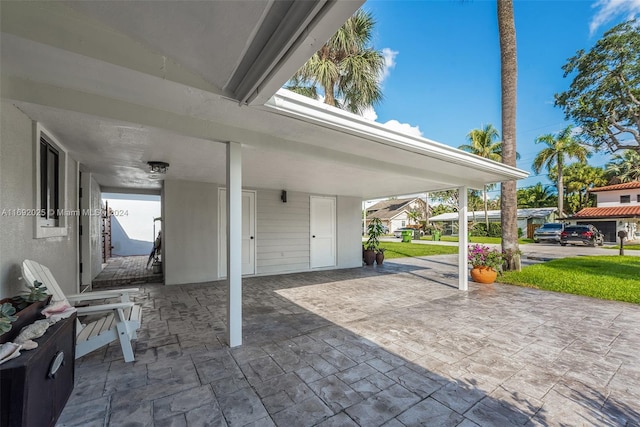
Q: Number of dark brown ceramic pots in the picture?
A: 2